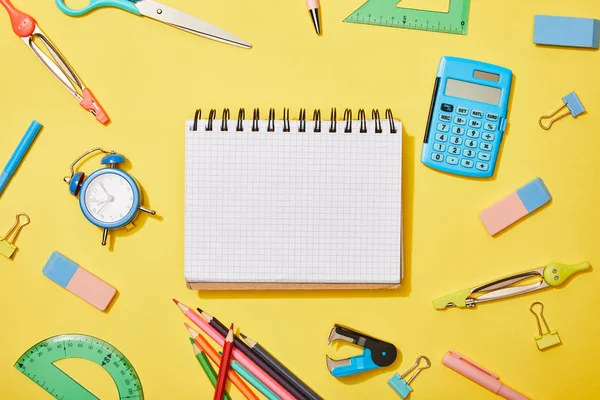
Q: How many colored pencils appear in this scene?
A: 7